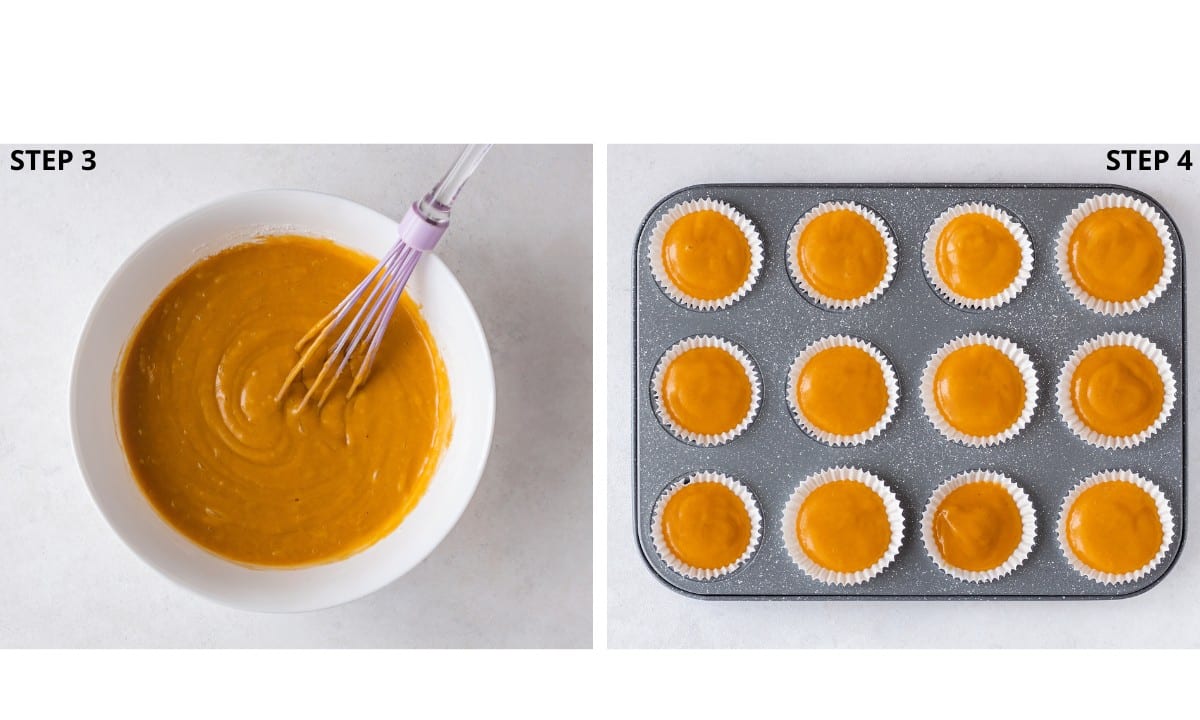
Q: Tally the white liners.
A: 12